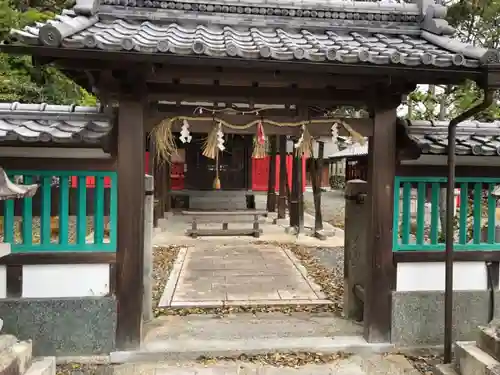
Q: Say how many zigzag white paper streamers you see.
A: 4